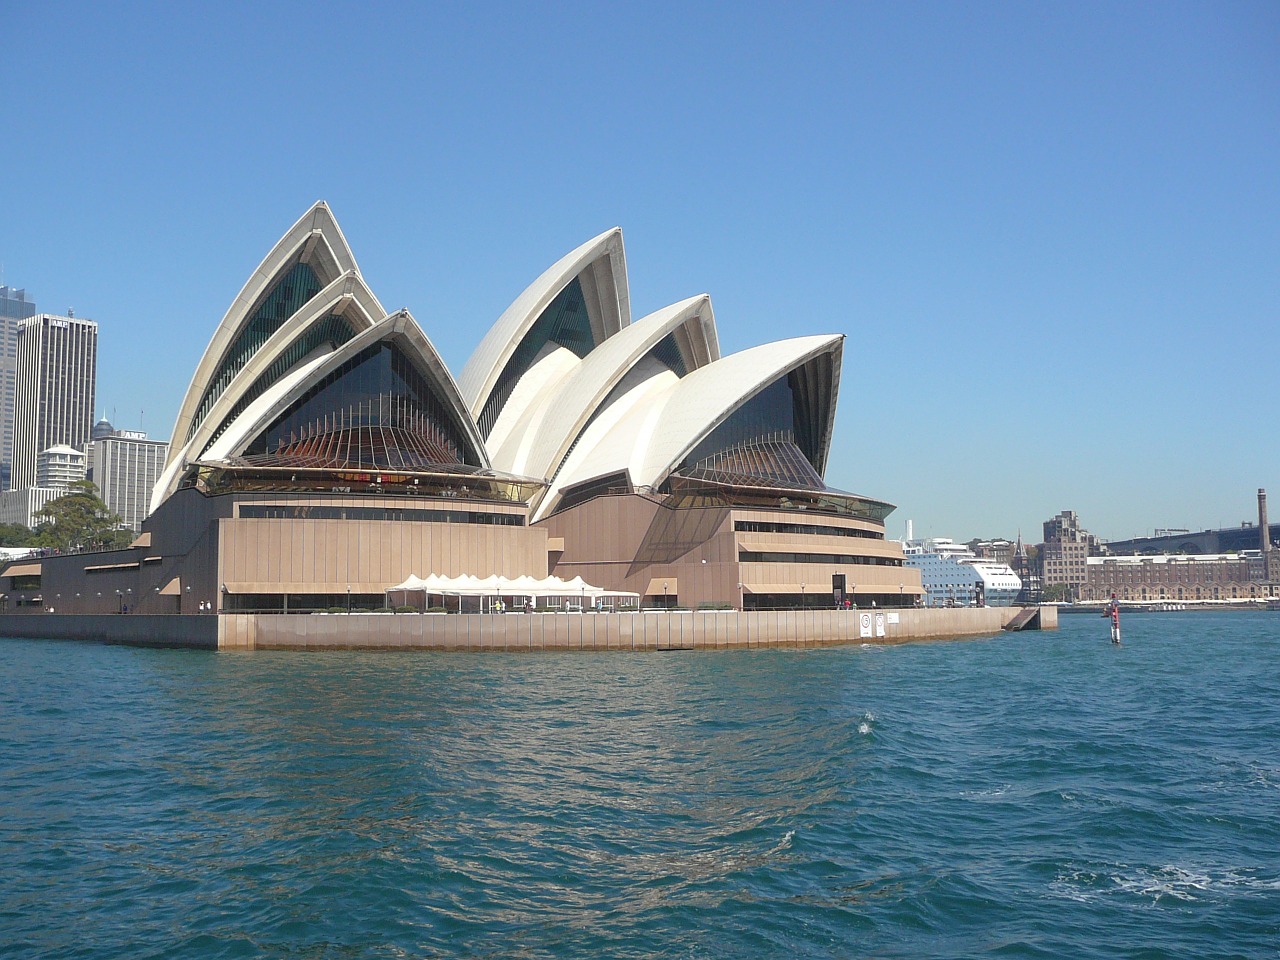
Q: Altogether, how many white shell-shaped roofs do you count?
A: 6